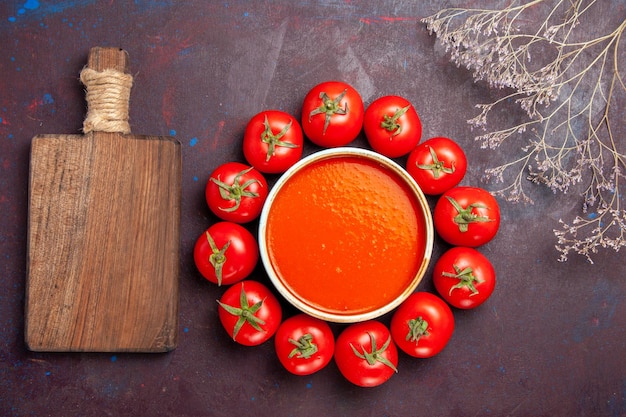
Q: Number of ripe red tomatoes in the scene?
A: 12